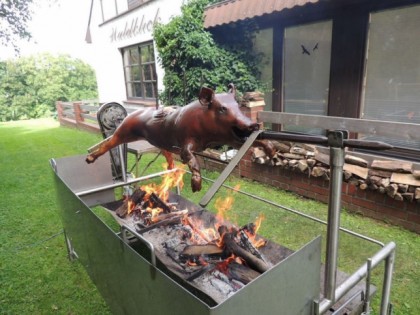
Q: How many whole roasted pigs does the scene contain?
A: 1